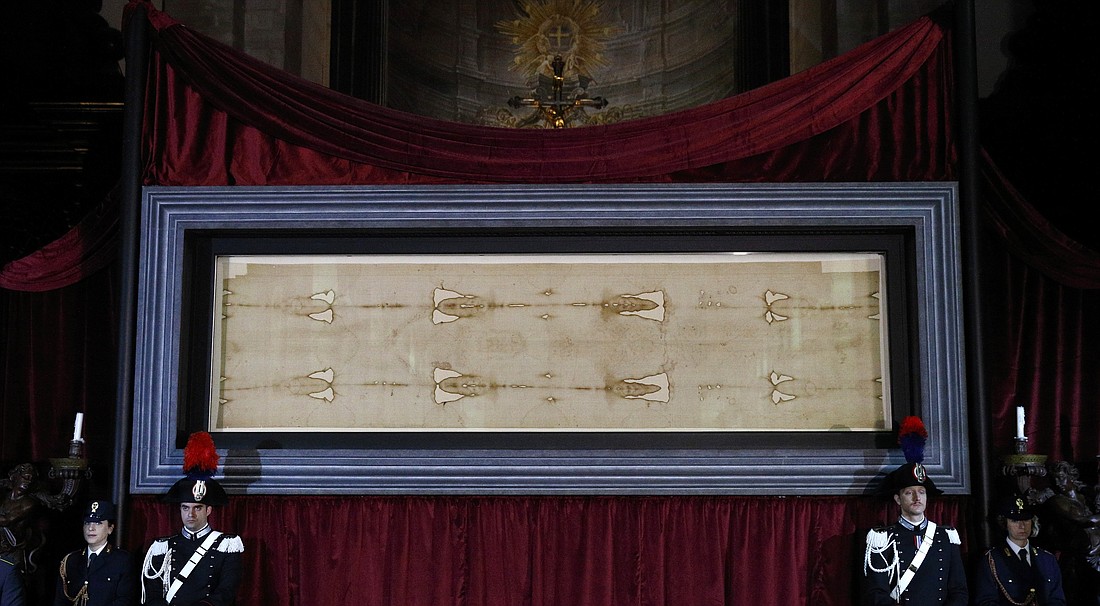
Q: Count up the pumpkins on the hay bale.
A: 0